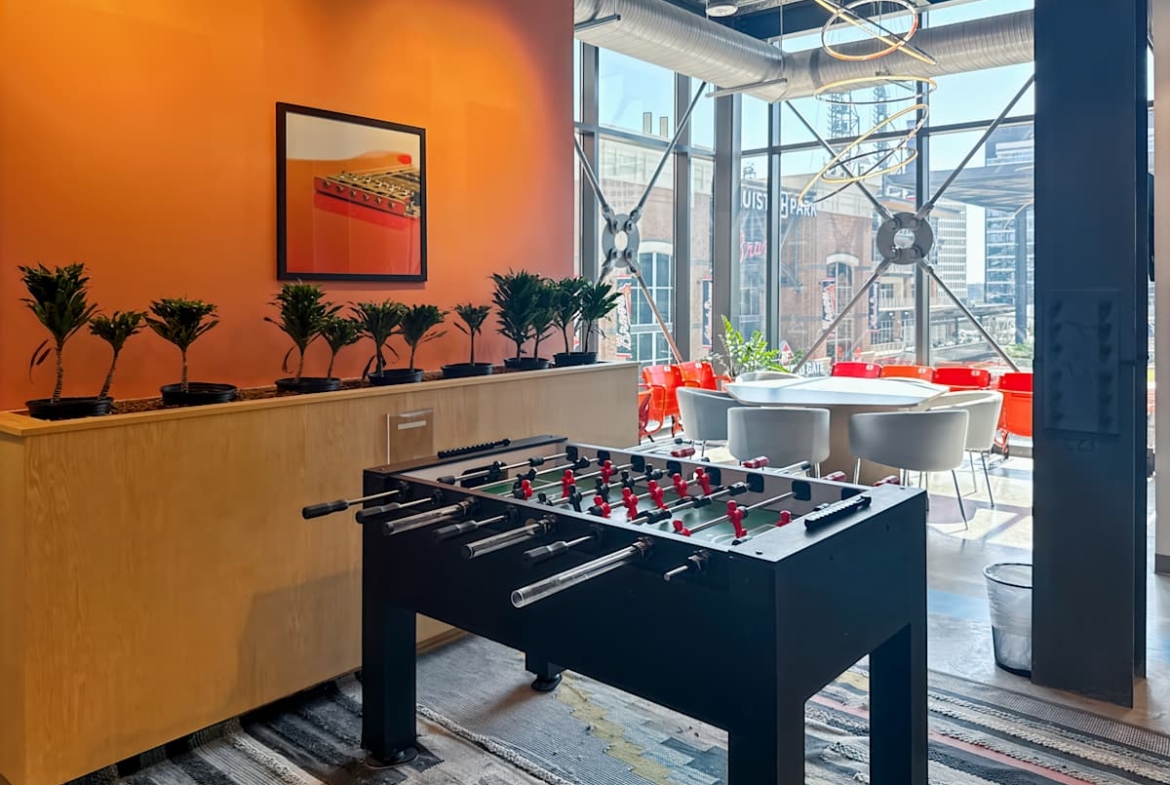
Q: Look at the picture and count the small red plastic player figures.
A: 11